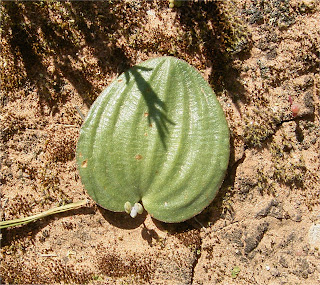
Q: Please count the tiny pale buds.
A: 3